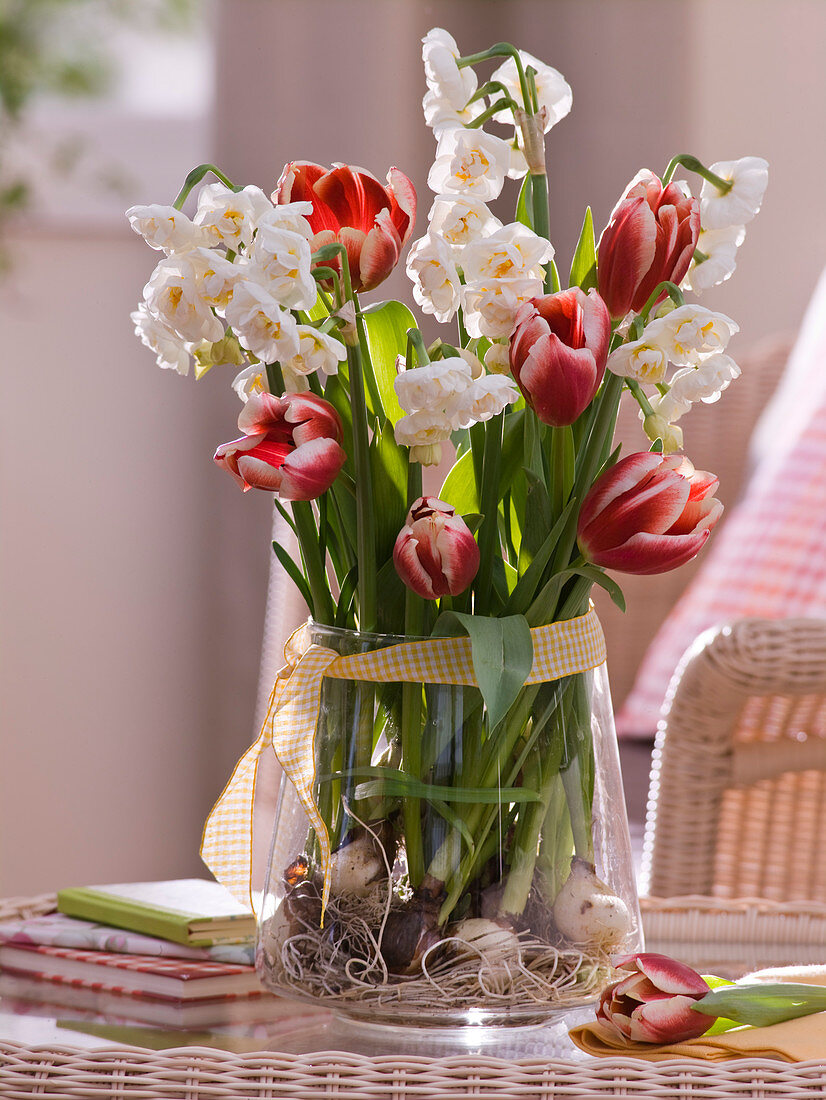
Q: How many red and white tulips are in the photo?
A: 7